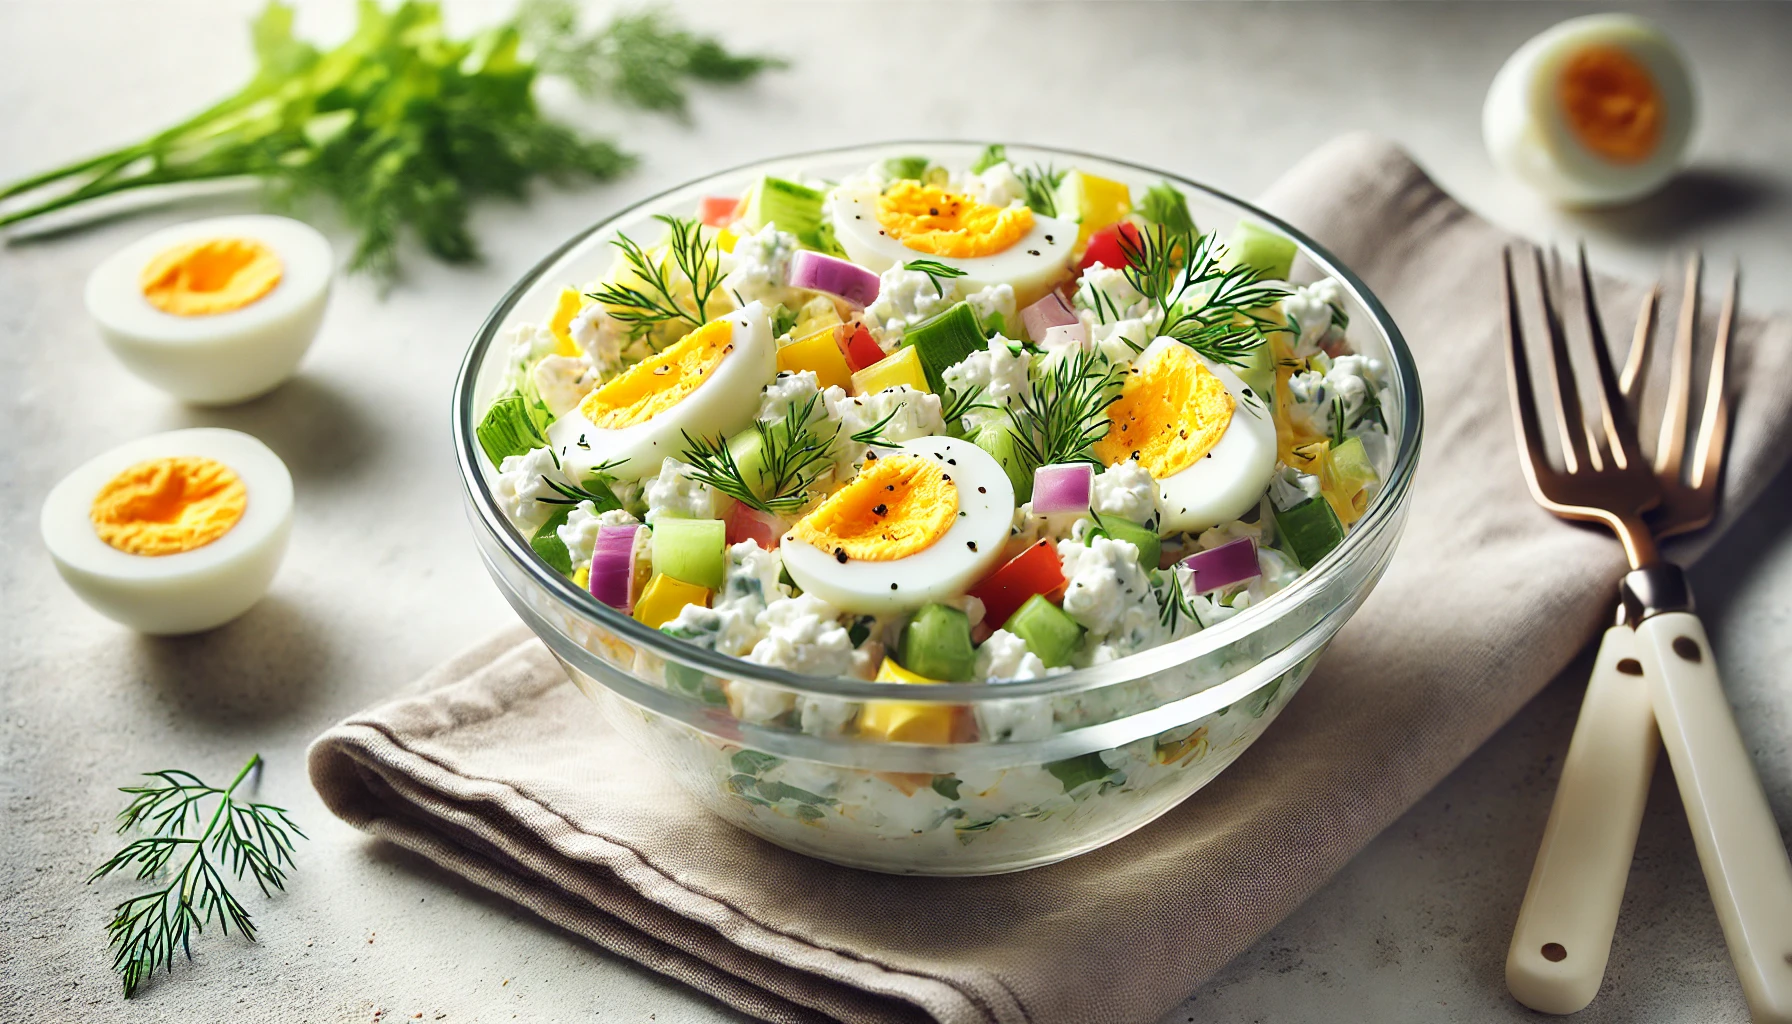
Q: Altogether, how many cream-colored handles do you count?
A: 2